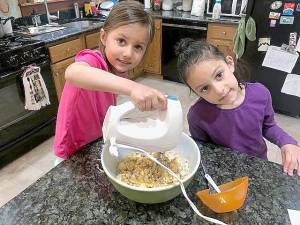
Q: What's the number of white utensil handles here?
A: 1